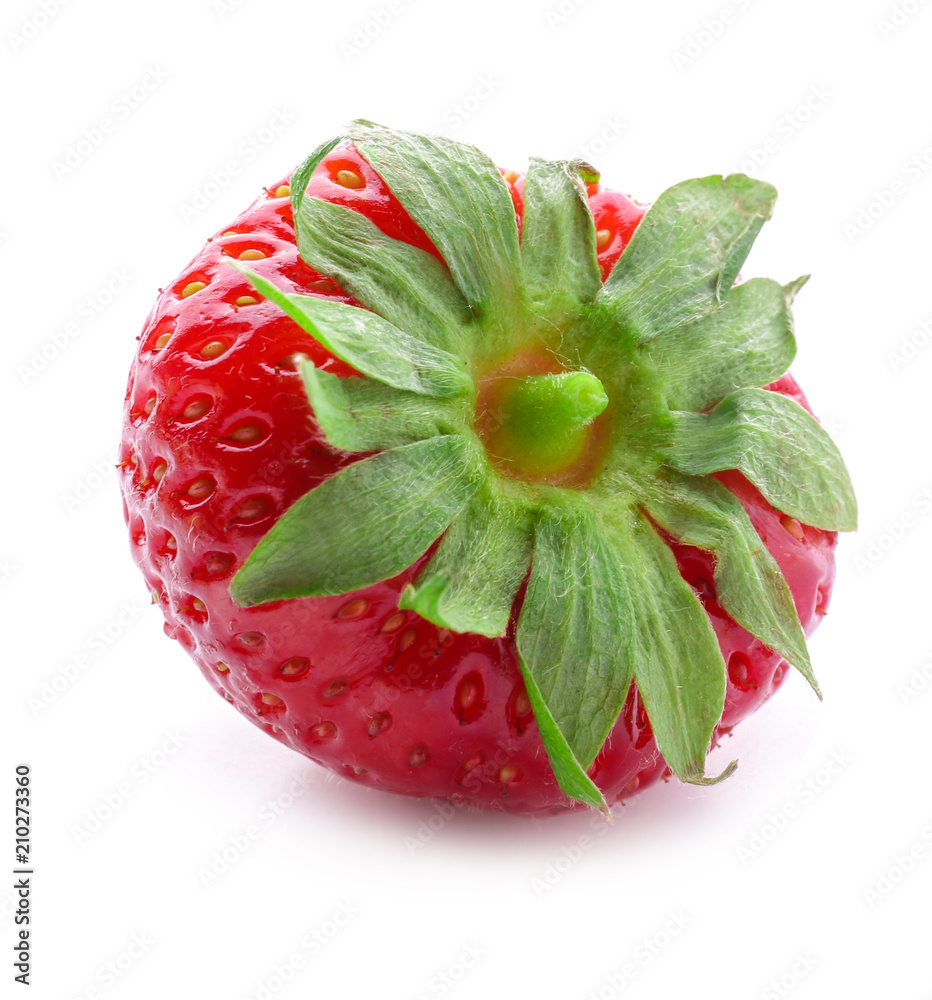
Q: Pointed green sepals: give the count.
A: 13